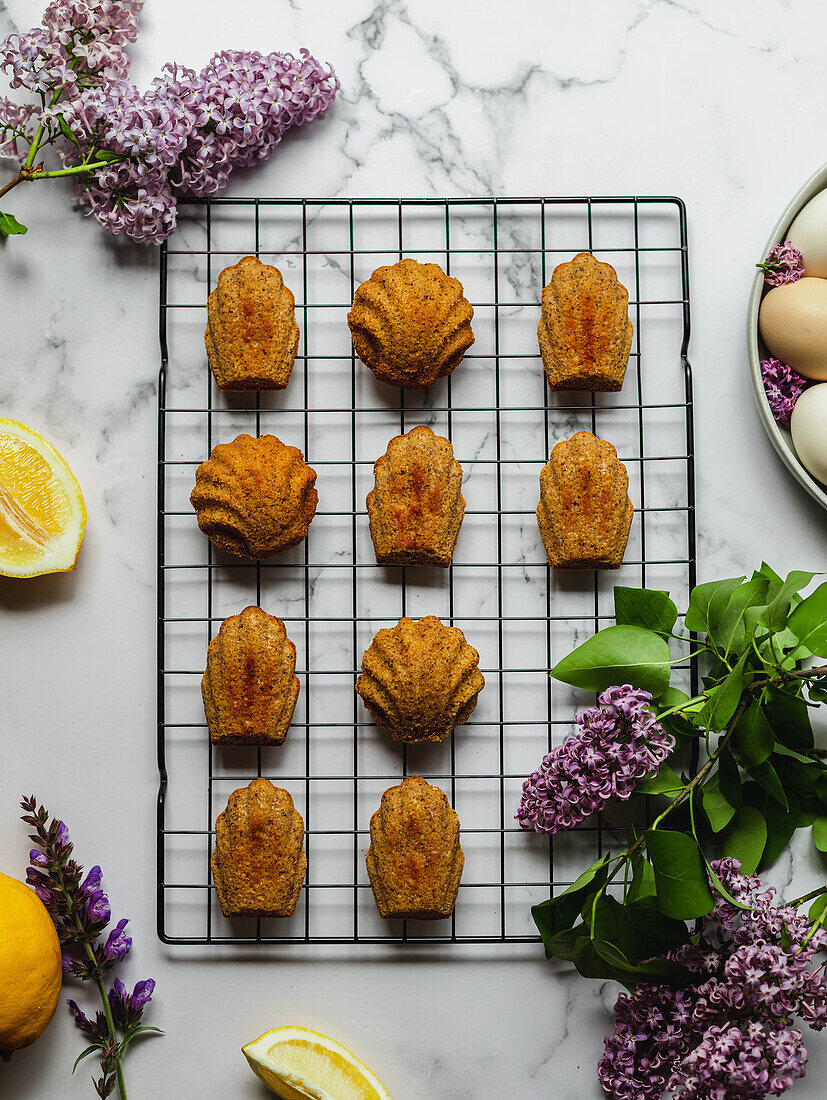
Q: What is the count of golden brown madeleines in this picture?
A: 10